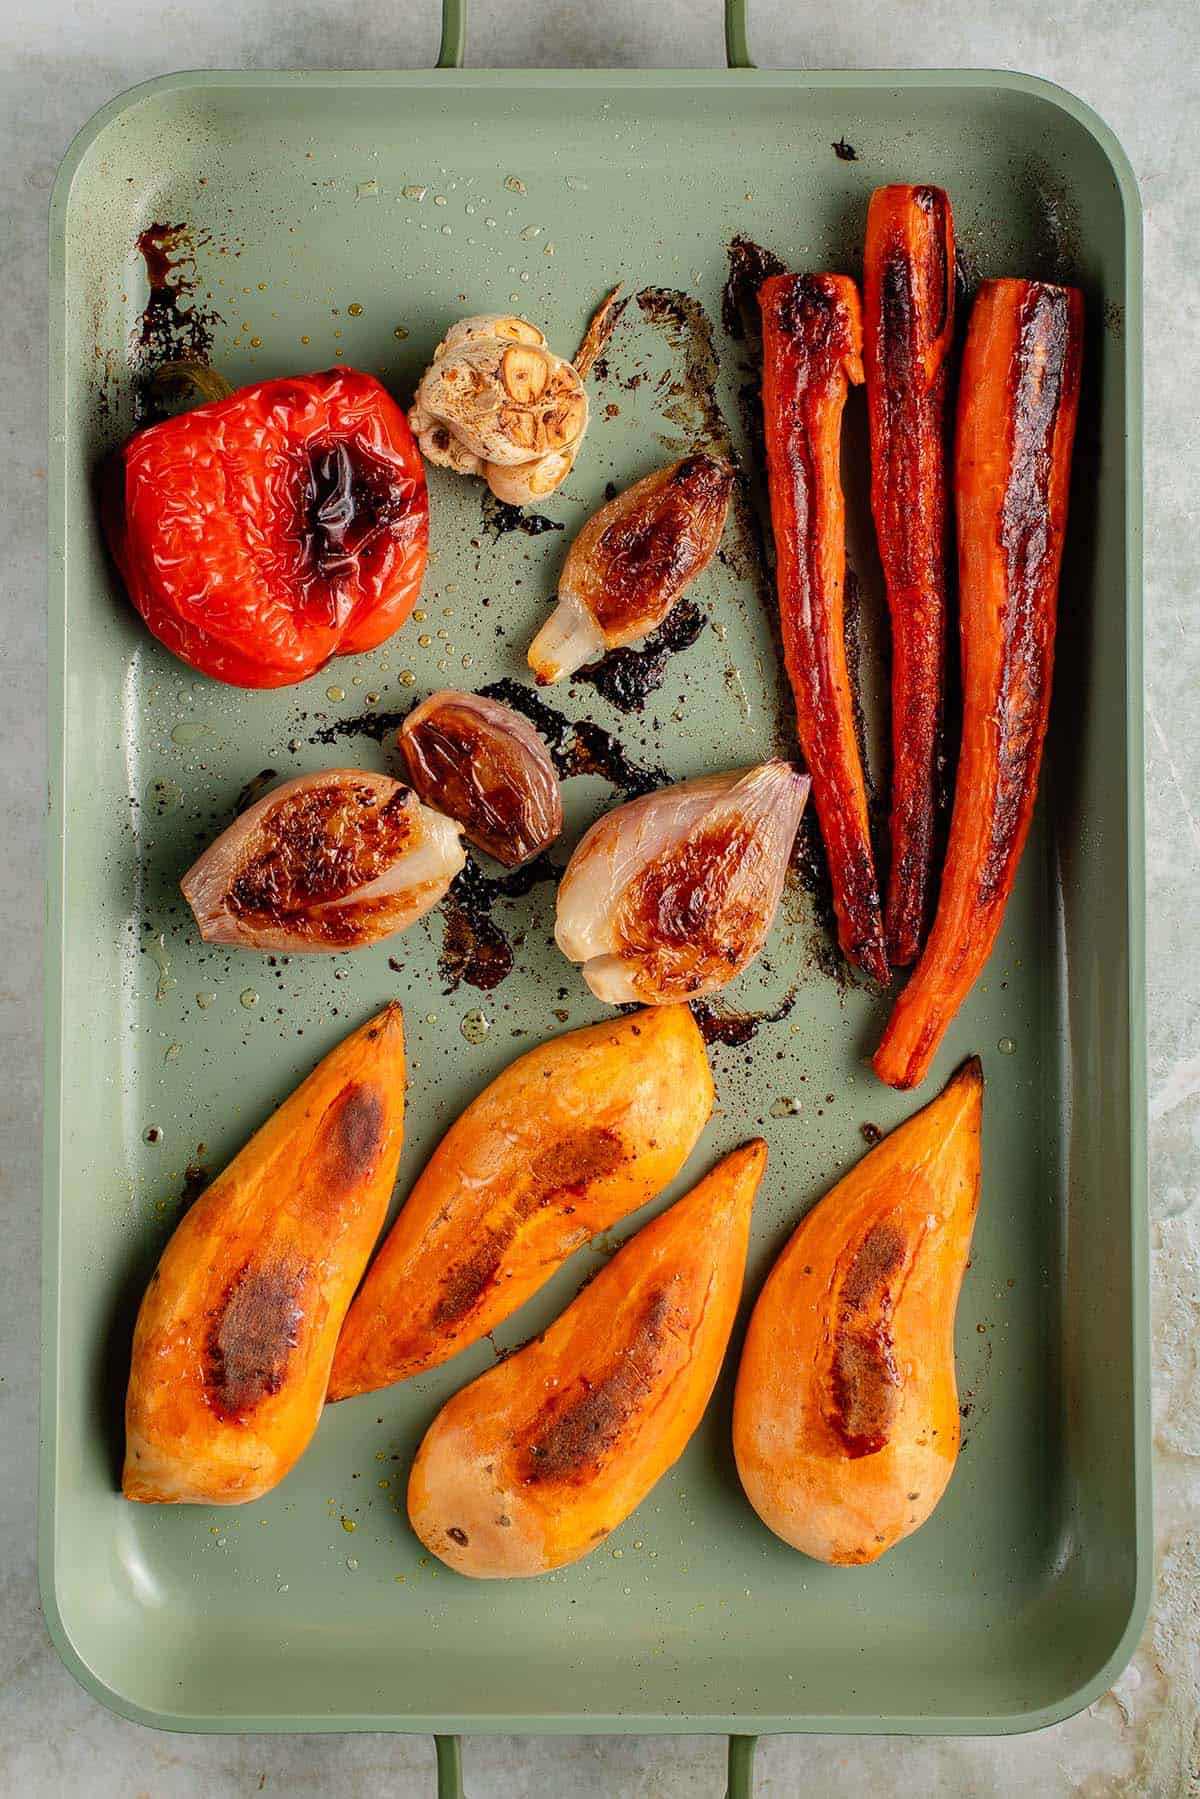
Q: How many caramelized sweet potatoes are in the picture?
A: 4